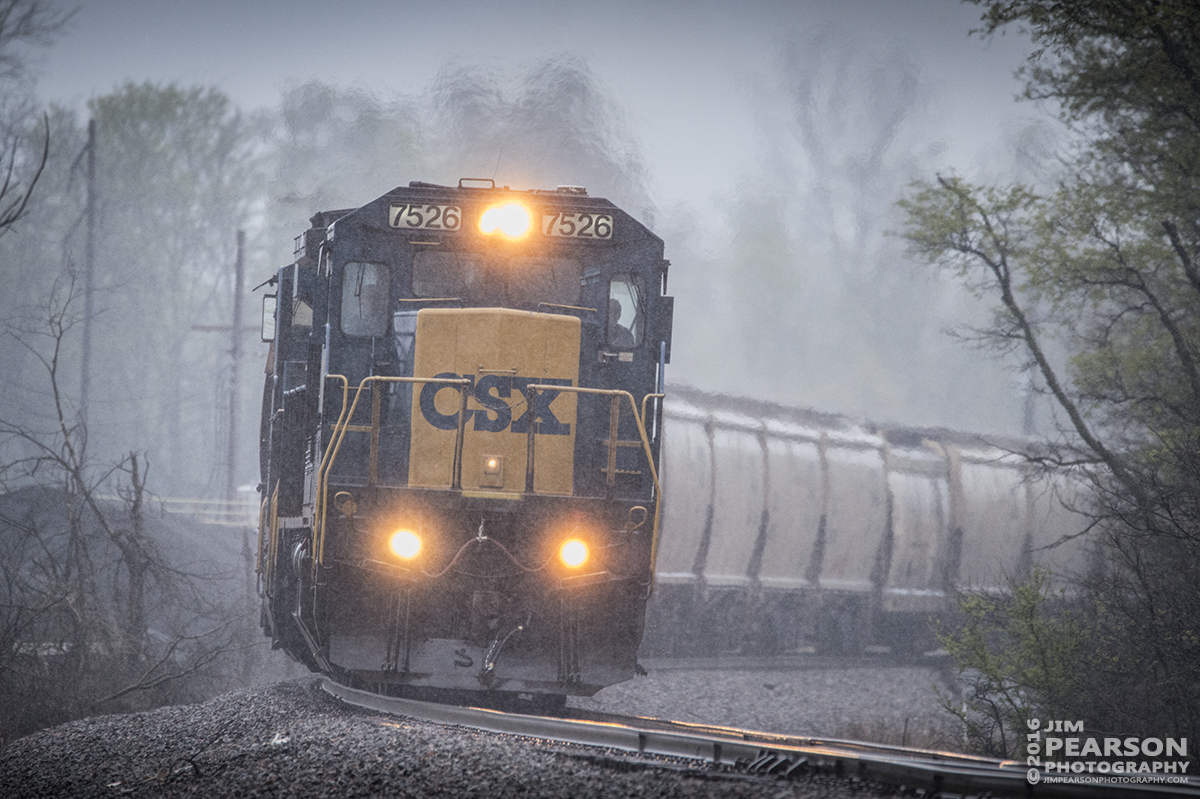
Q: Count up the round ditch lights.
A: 2